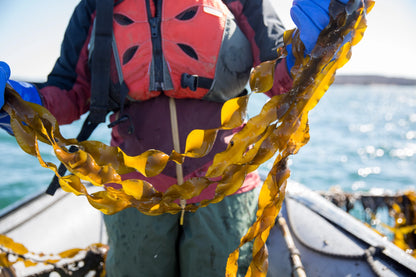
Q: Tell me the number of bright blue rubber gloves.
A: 2